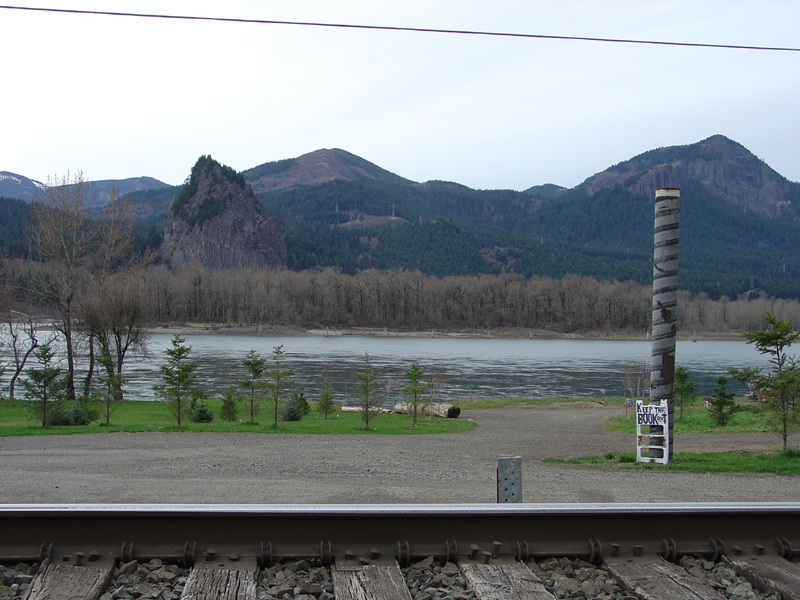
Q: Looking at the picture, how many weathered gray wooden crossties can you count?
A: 6